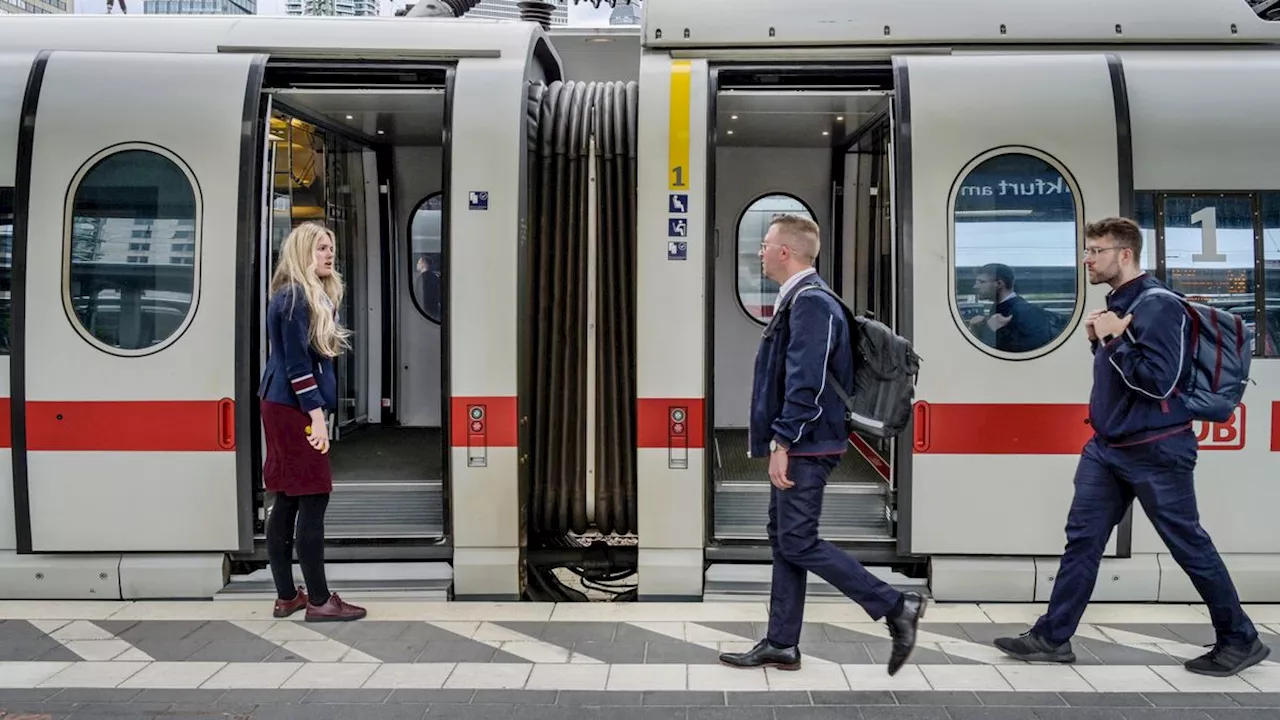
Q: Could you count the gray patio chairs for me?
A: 0